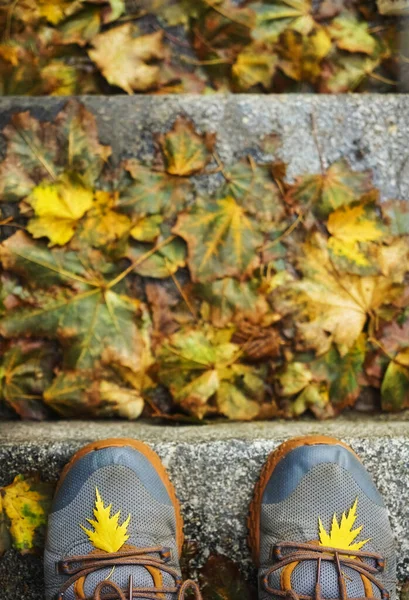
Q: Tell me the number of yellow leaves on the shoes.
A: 2